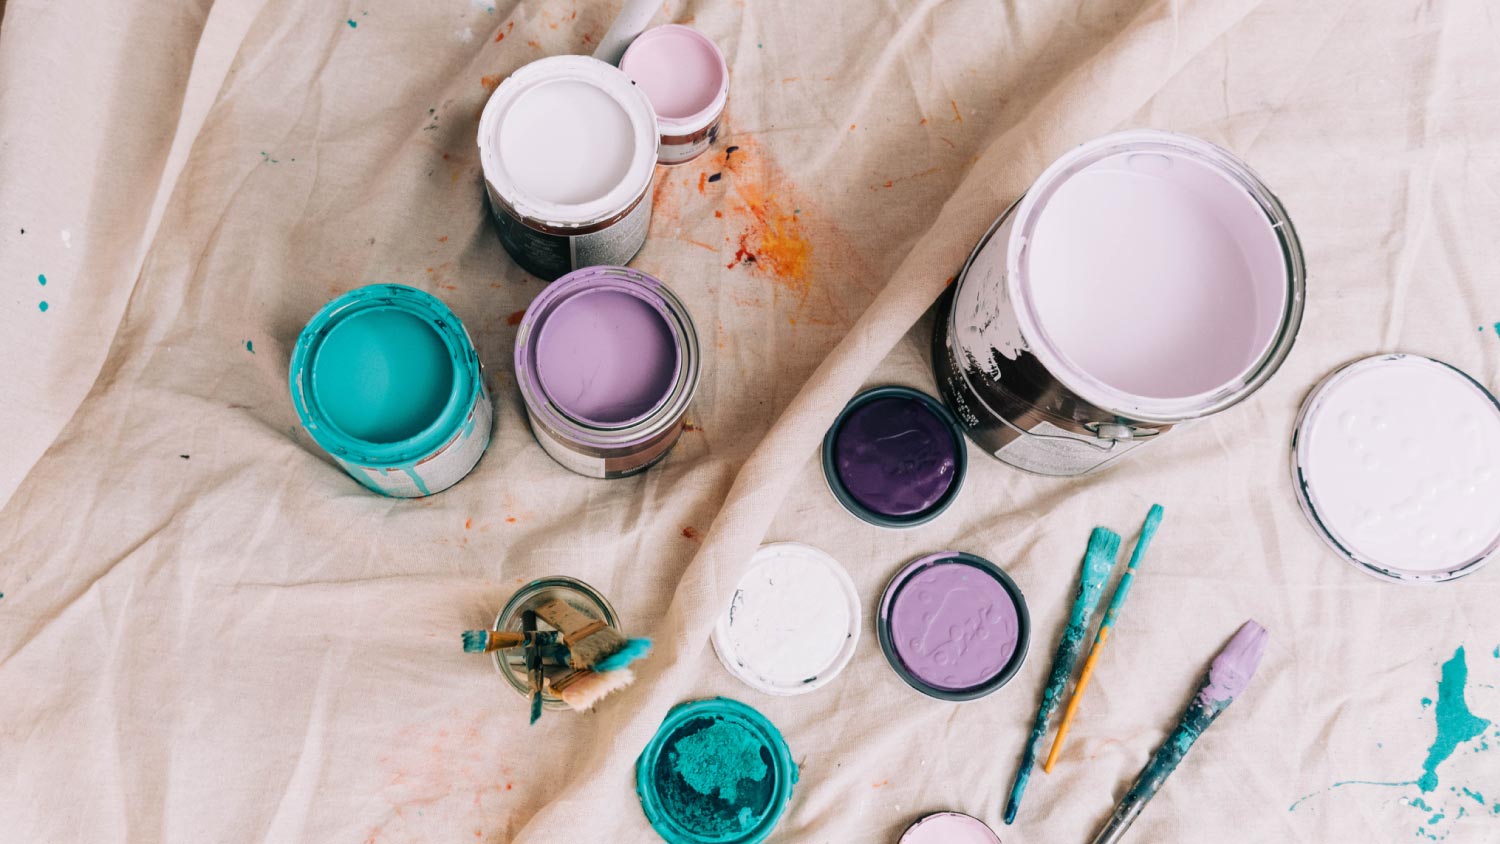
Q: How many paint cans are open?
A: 5